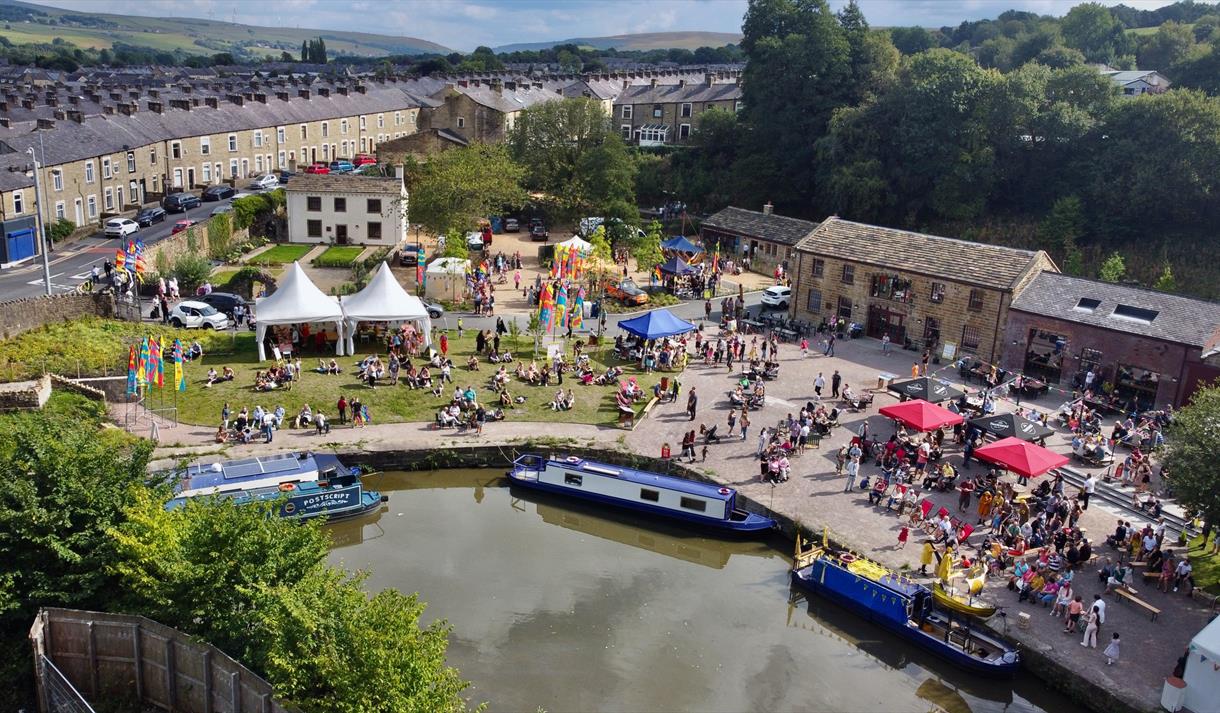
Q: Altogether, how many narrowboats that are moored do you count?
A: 4